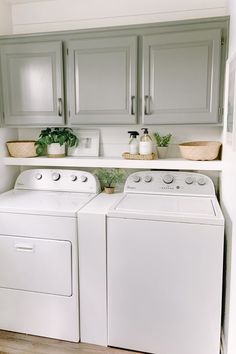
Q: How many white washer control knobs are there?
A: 5